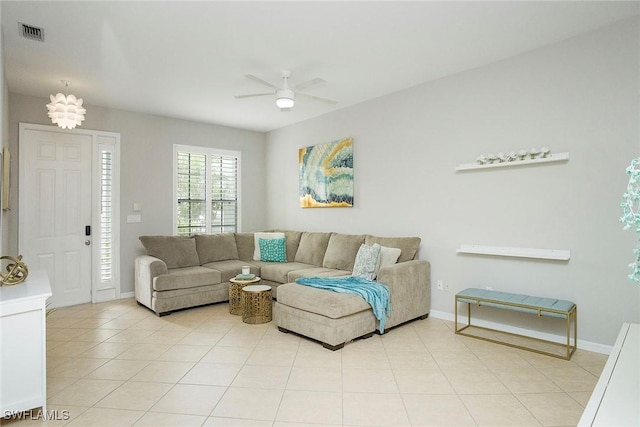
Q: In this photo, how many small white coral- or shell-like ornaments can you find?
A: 7